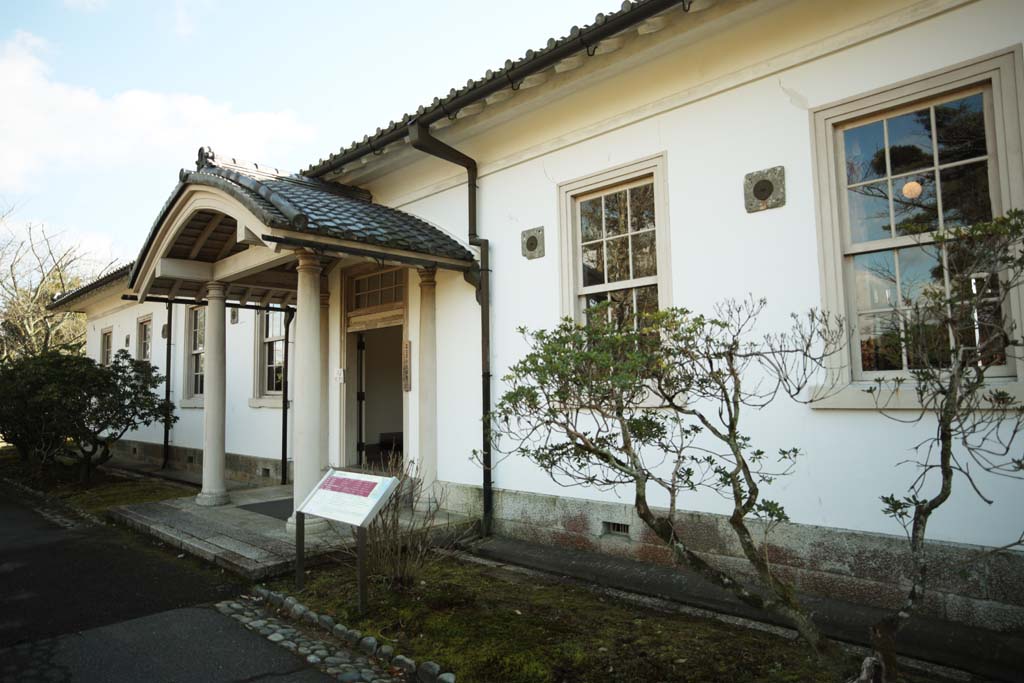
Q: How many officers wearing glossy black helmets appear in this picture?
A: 0